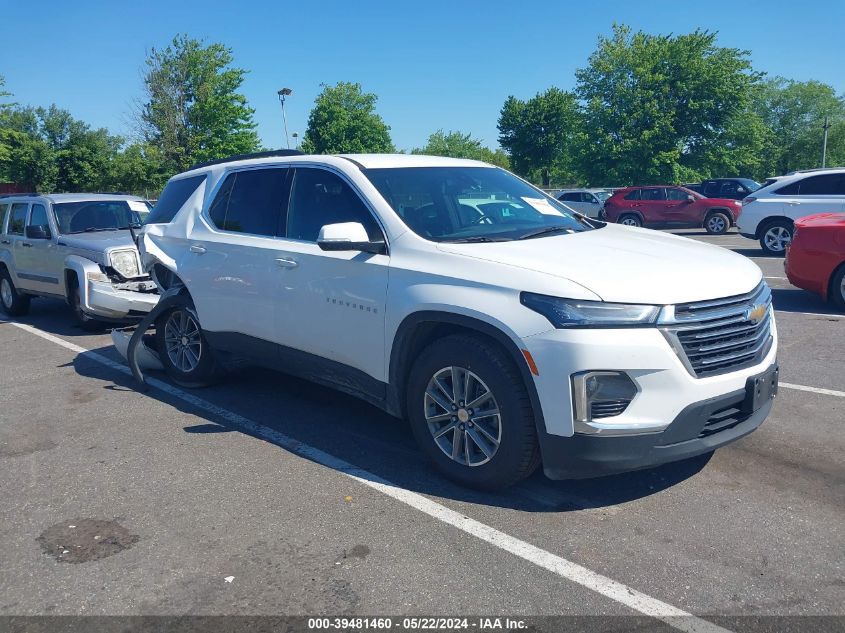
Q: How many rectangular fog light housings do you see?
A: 1